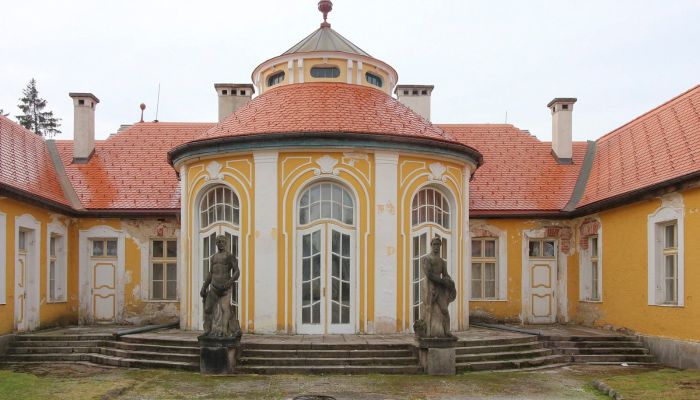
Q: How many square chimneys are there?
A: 4